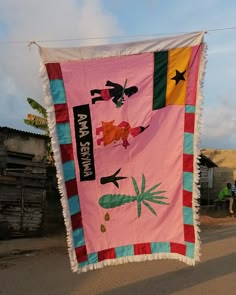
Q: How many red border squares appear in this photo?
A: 13